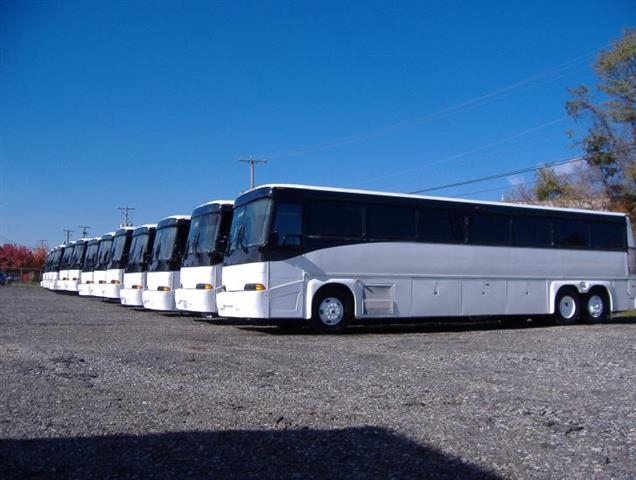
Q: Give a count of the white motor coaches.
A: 13